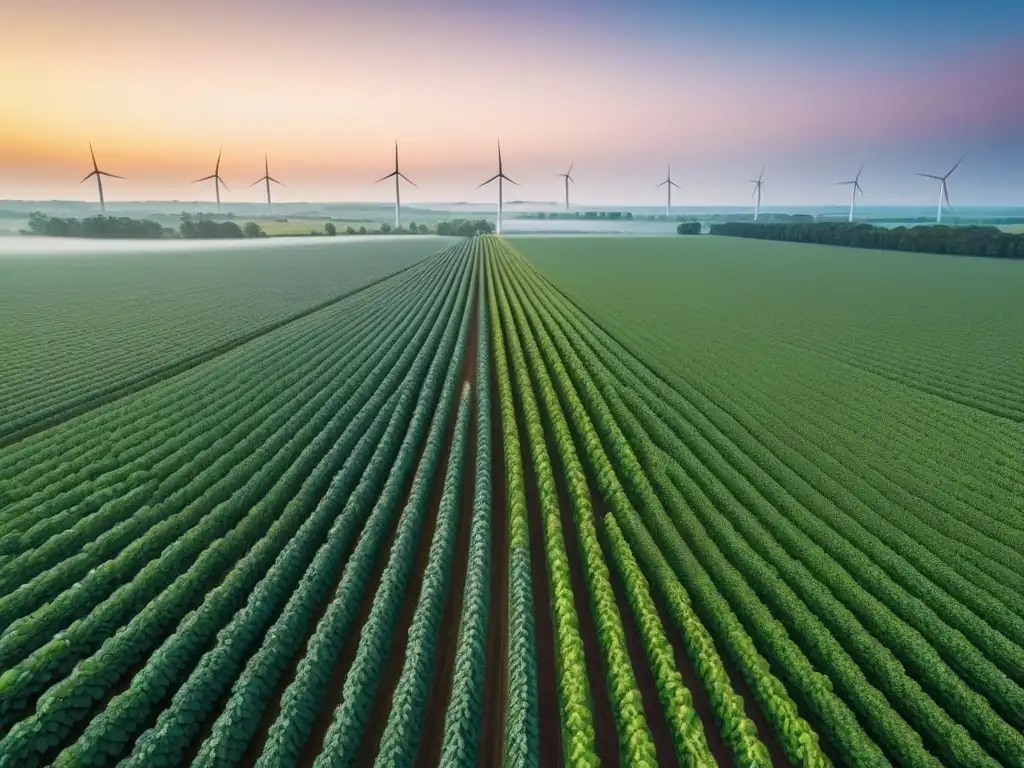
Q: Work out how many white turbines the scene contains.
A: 10